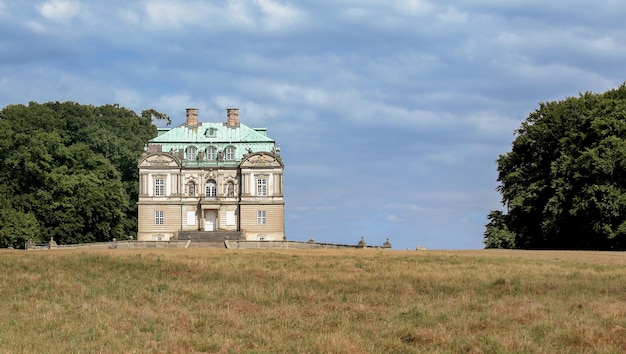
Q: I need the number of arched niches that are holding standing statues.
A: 2